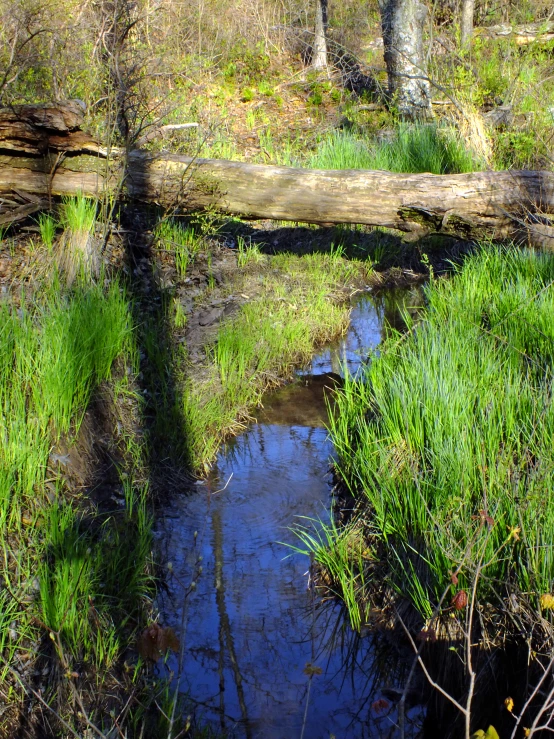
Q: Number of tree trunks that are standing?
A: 3